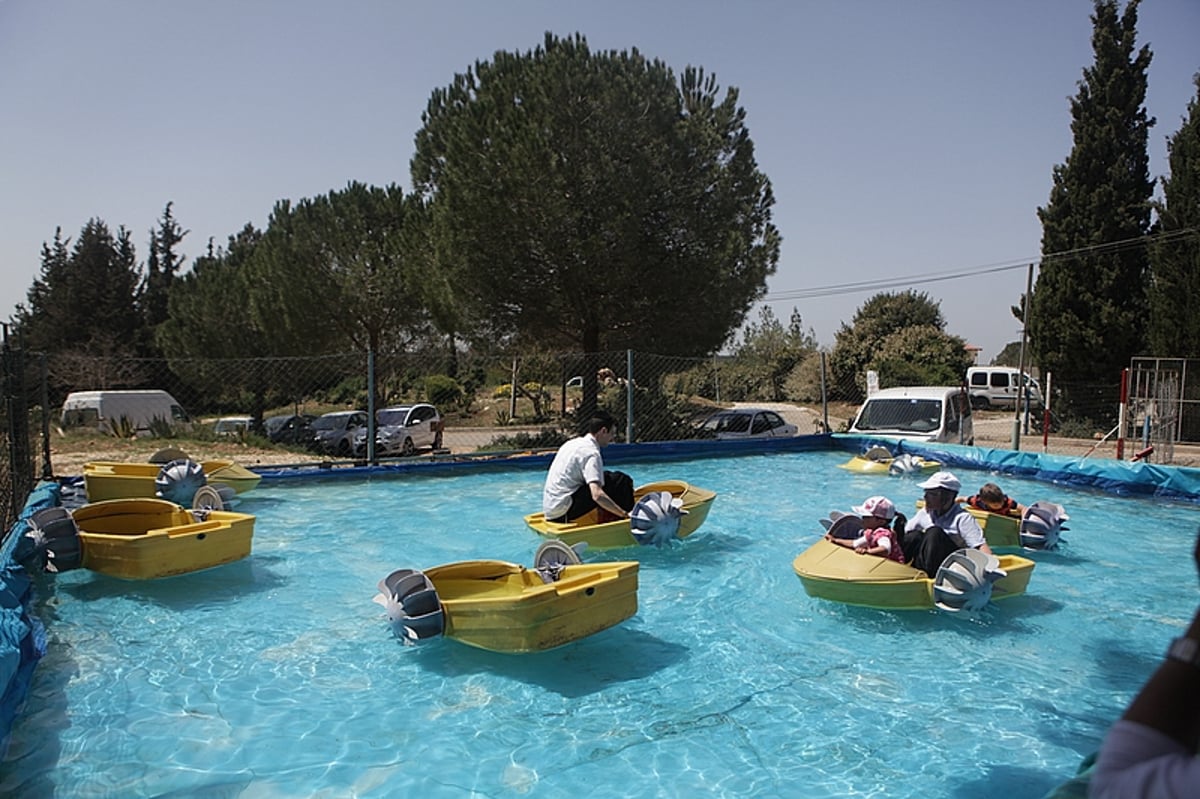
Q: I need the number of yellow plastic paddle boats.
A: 7